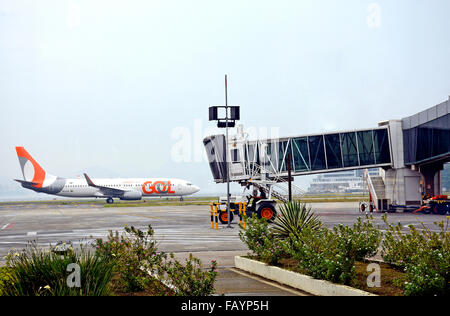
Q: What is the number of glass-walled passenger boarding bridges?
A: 1